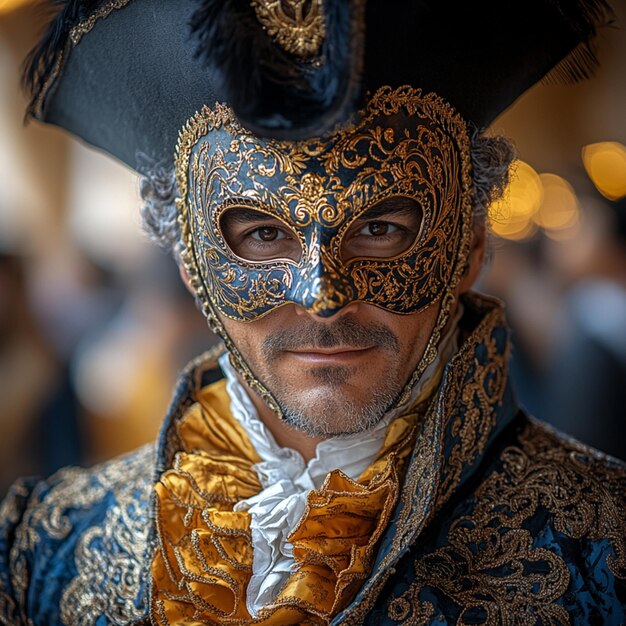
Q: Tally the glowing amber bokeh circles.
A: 3